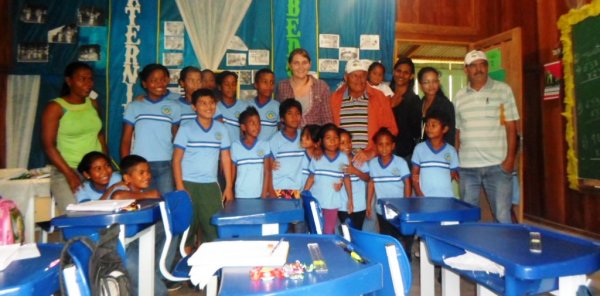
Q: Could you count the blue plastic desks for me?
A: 6